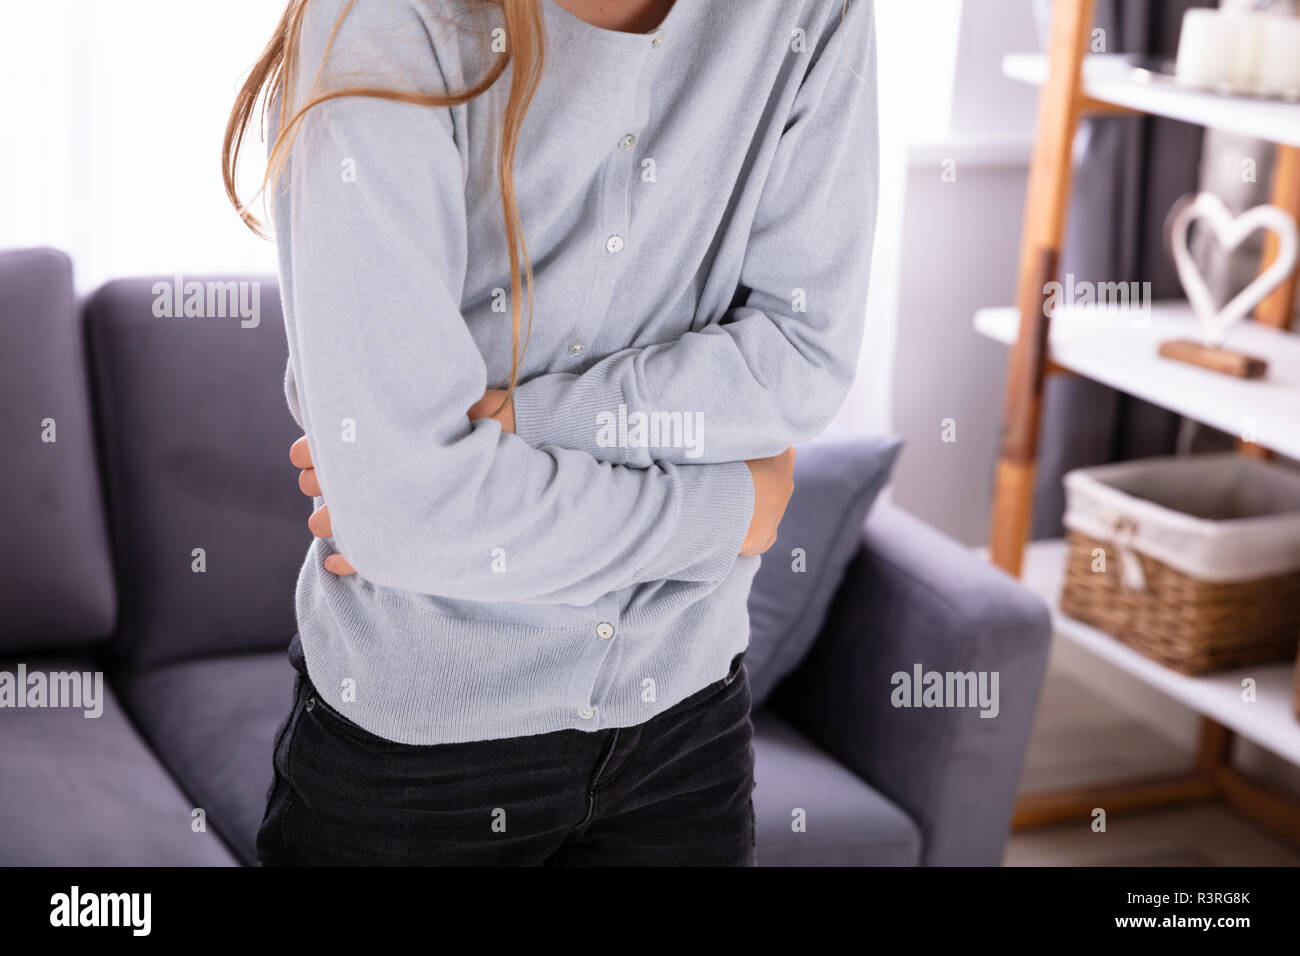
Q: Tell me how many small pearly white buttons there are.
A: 6